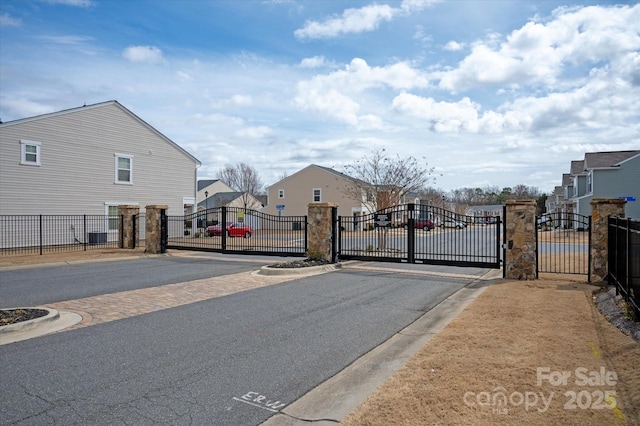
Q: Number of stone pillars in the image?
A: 5